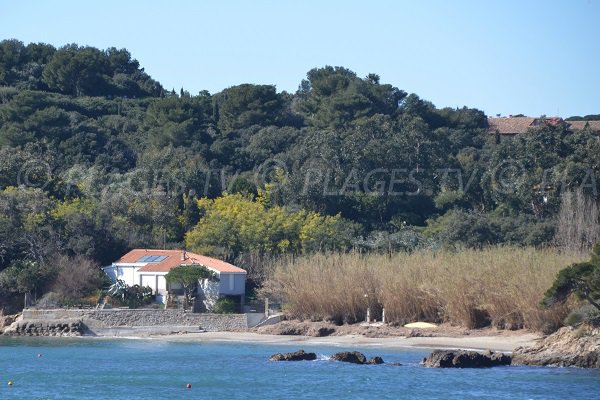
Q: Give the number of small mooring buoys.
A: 3